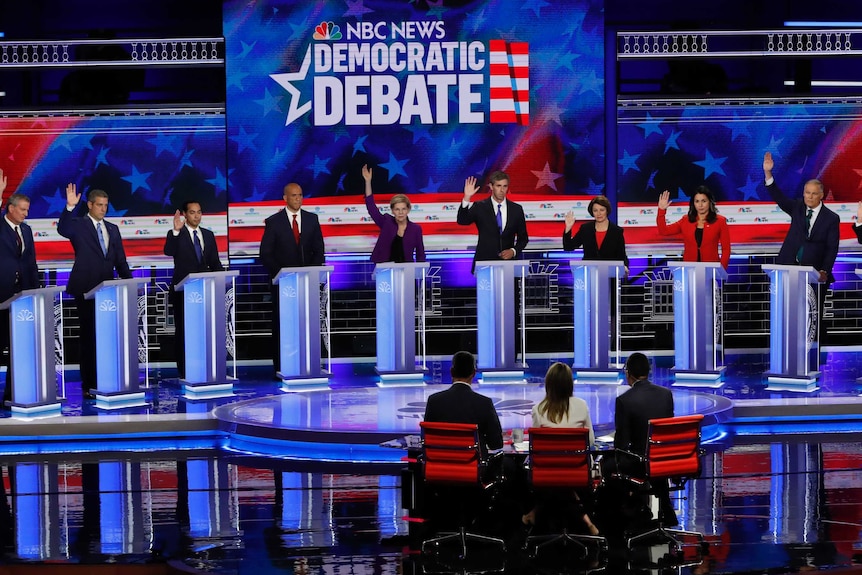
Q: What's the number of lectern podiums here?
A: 9